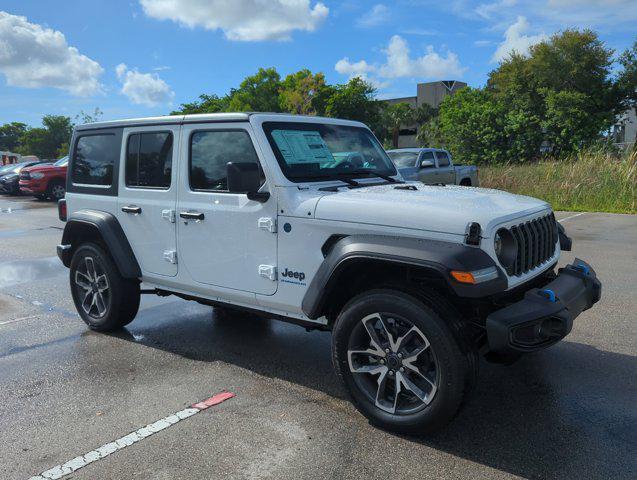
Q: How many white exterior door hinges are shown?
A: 4